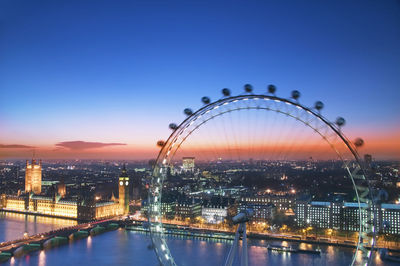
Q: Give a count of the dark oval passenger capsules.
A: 11